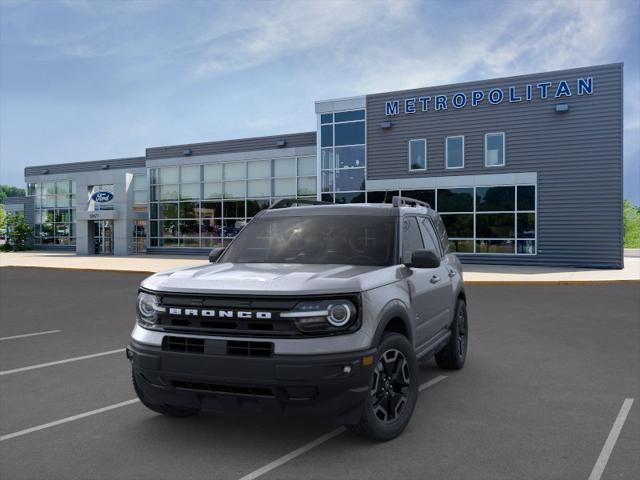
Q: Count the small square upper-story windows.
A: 3